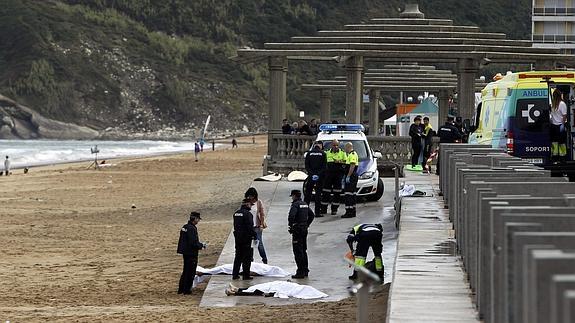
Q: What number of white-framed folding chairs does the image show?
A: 0